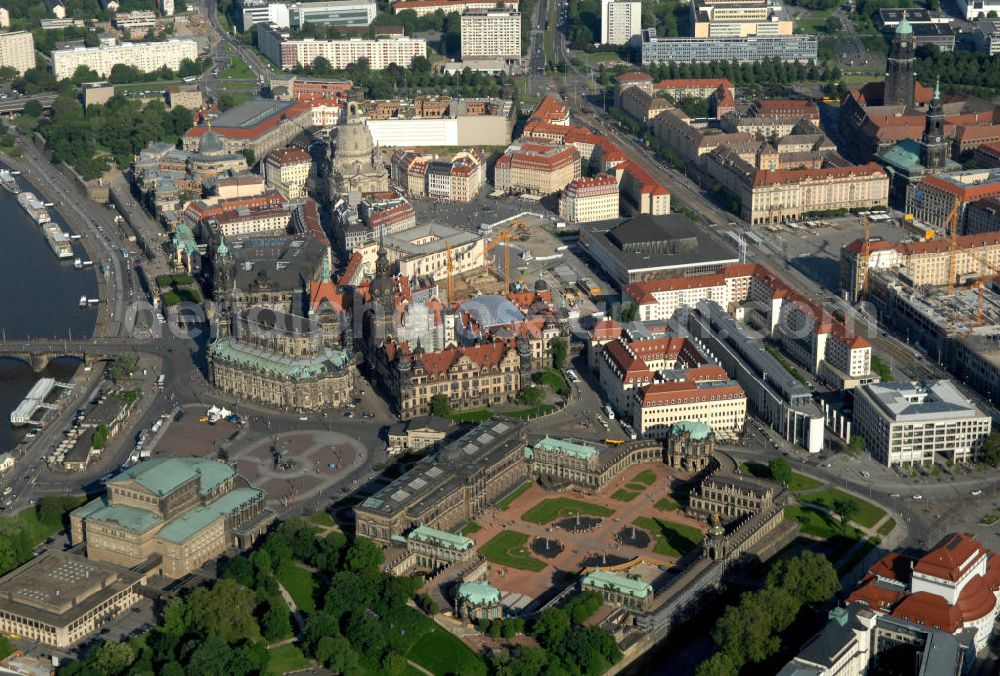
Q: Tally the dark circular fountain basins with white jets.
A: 4